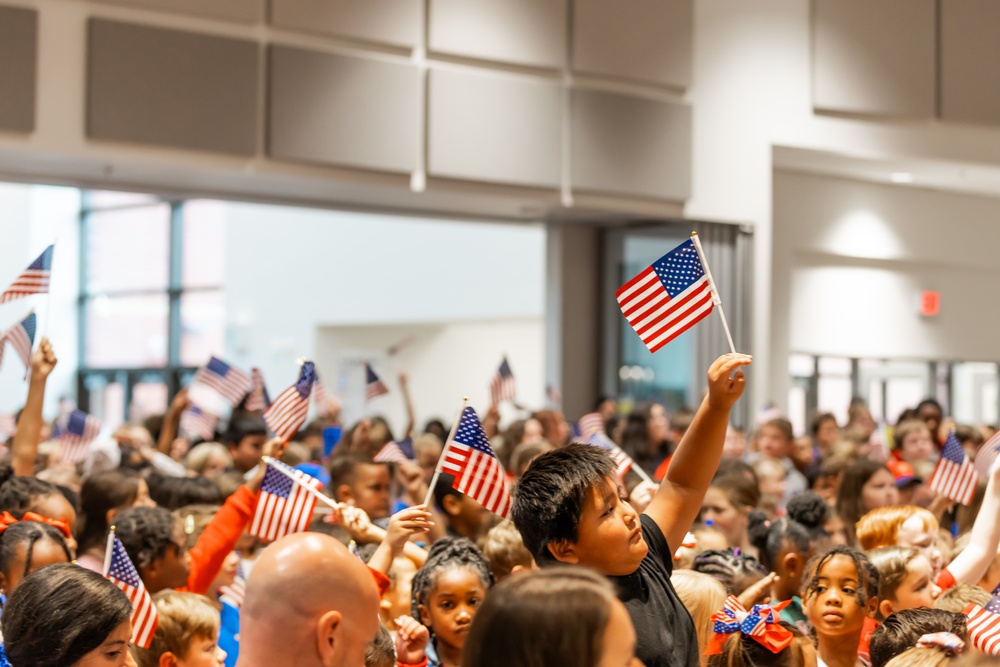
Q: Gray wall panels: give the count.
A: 11